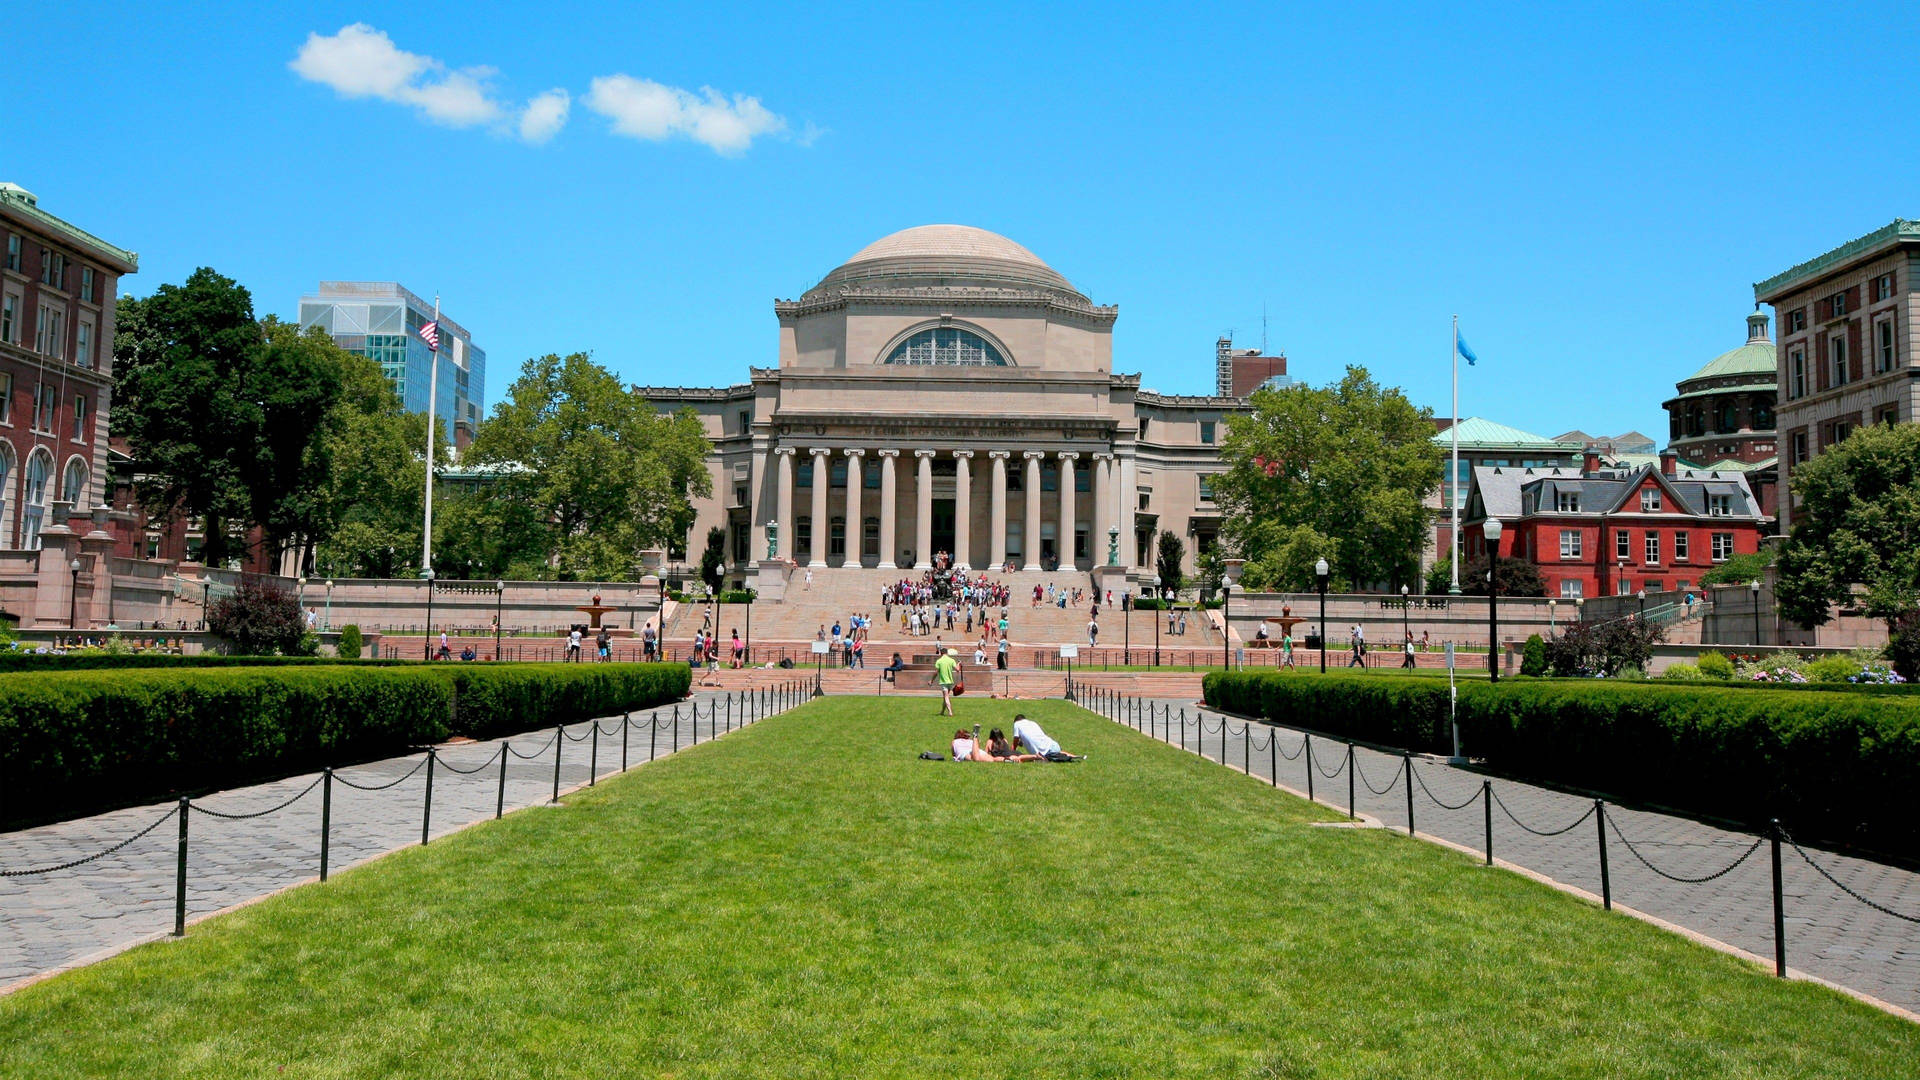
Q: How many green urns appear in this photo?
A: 2